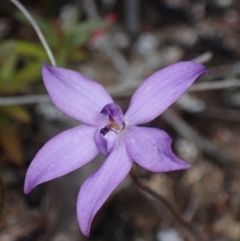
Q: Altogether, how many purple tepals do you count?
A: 5